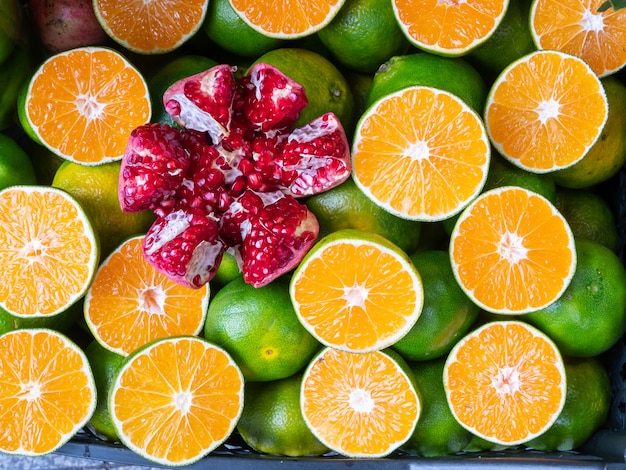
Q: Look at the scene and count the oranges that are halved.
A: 15